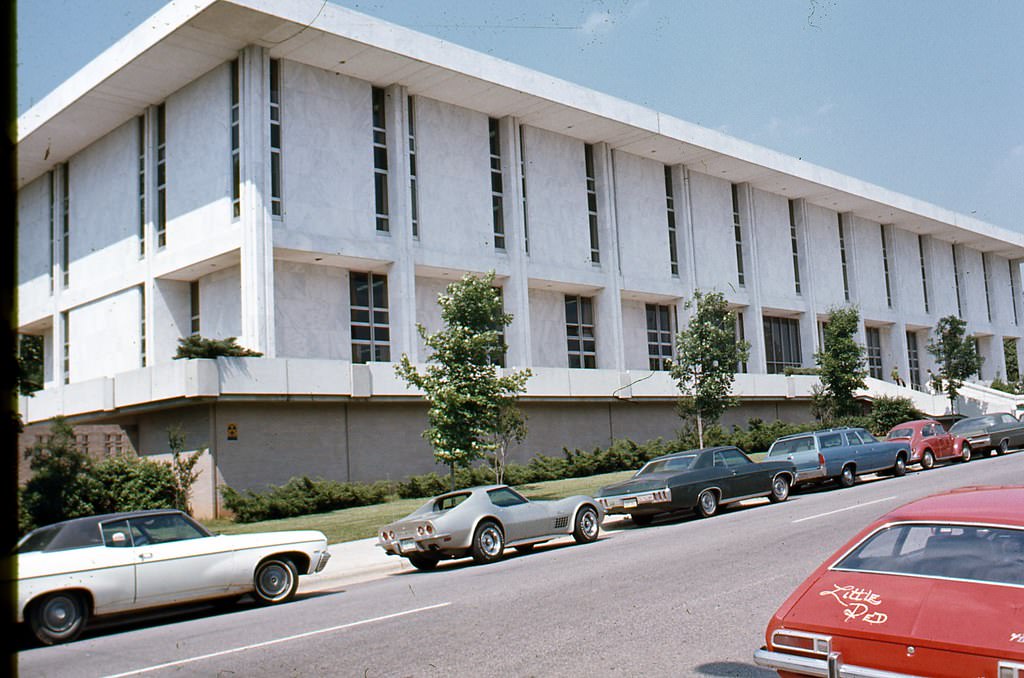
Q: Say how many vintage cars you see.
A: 7